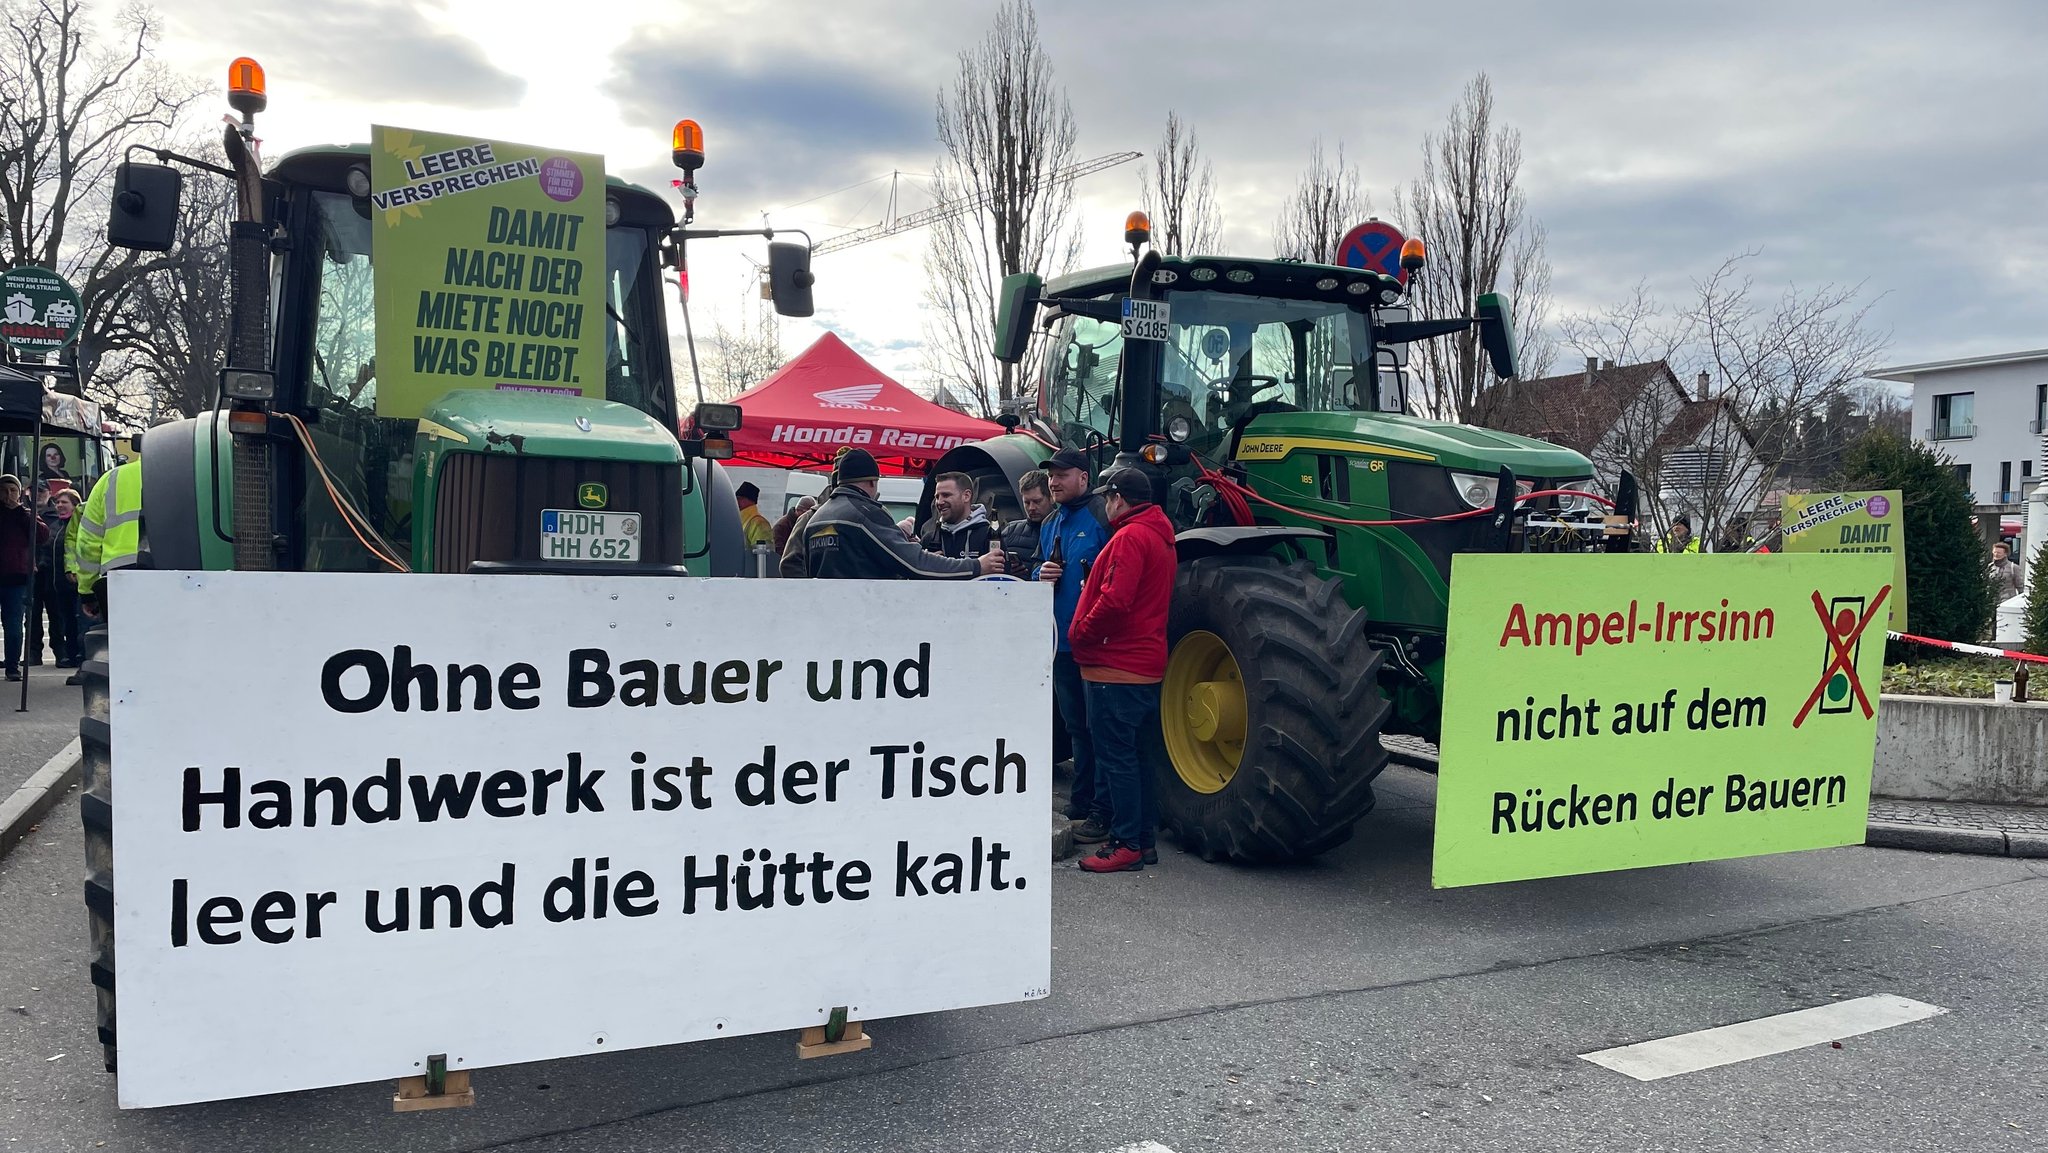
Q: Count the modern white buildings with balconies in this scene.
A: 1